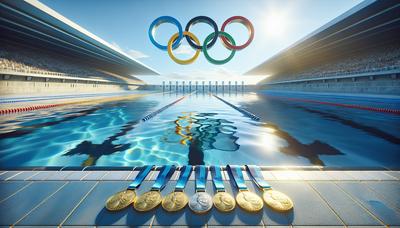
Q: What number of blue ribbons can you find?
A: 7